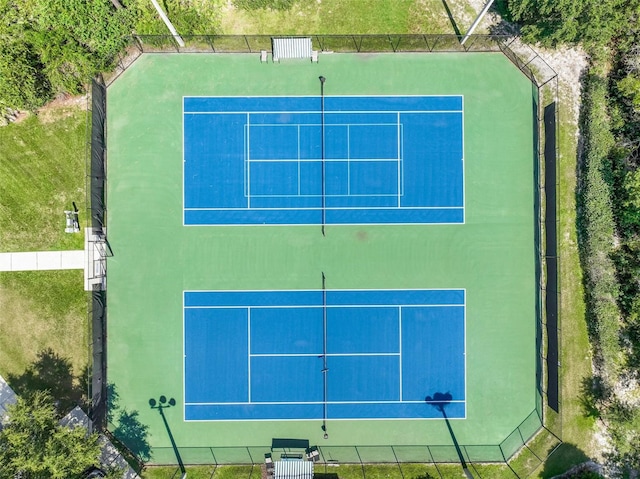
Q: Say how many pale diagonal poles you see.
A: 2